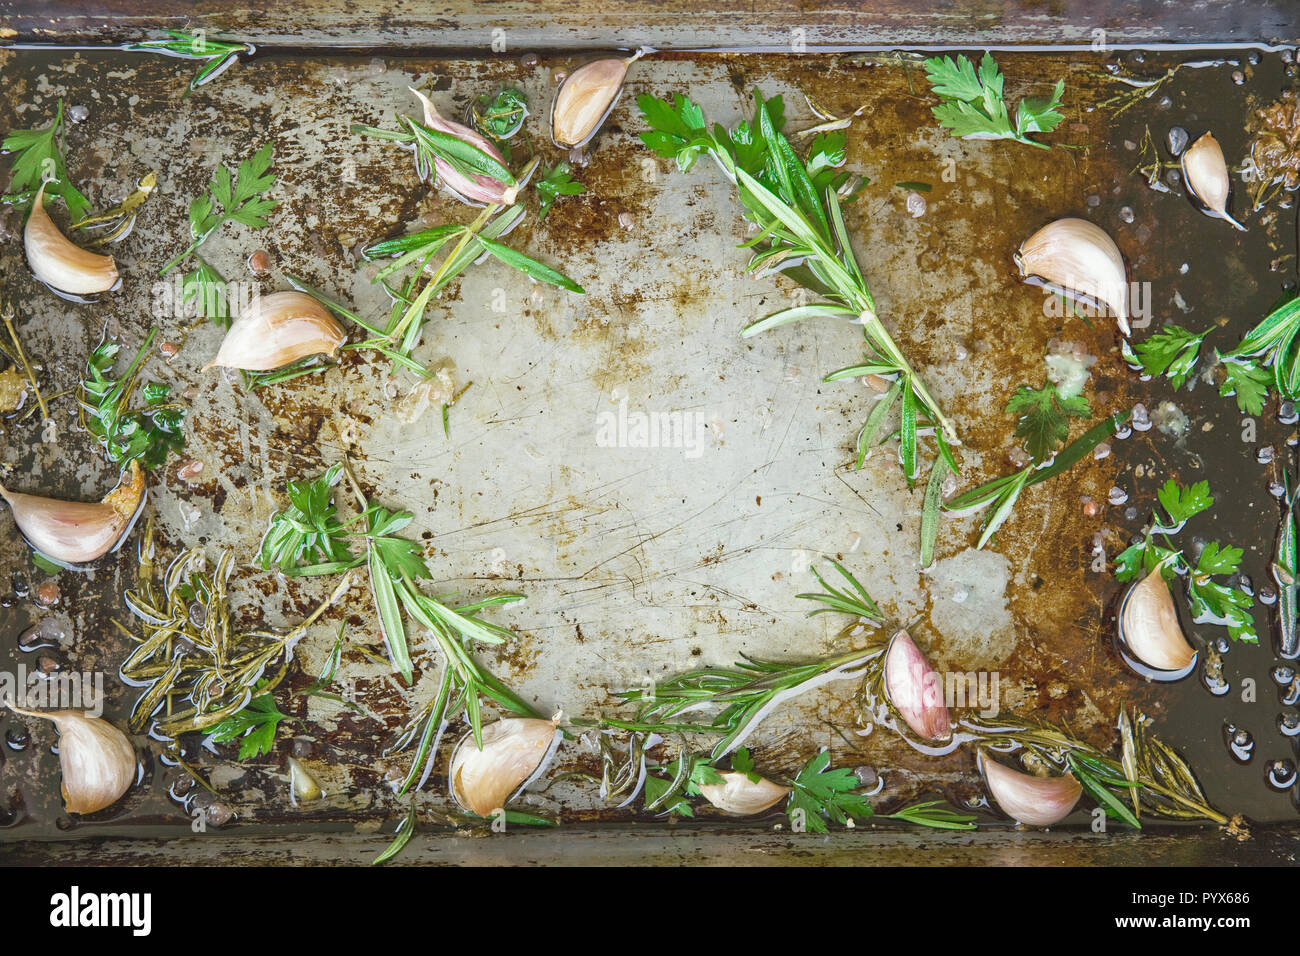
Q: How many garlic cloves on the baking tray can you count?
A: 13